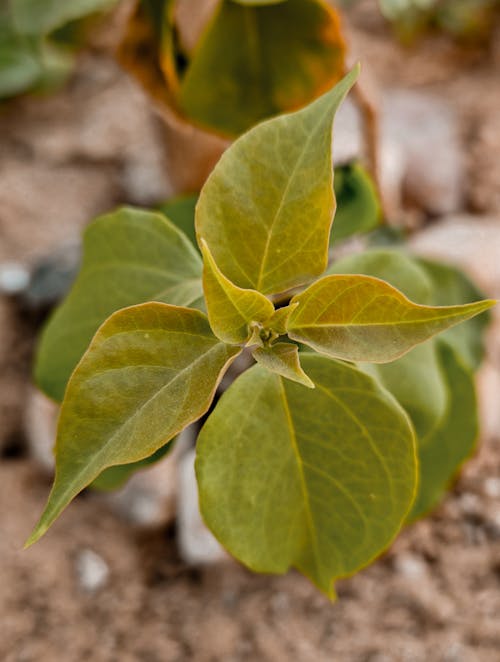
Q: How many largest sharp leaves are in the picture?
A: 3